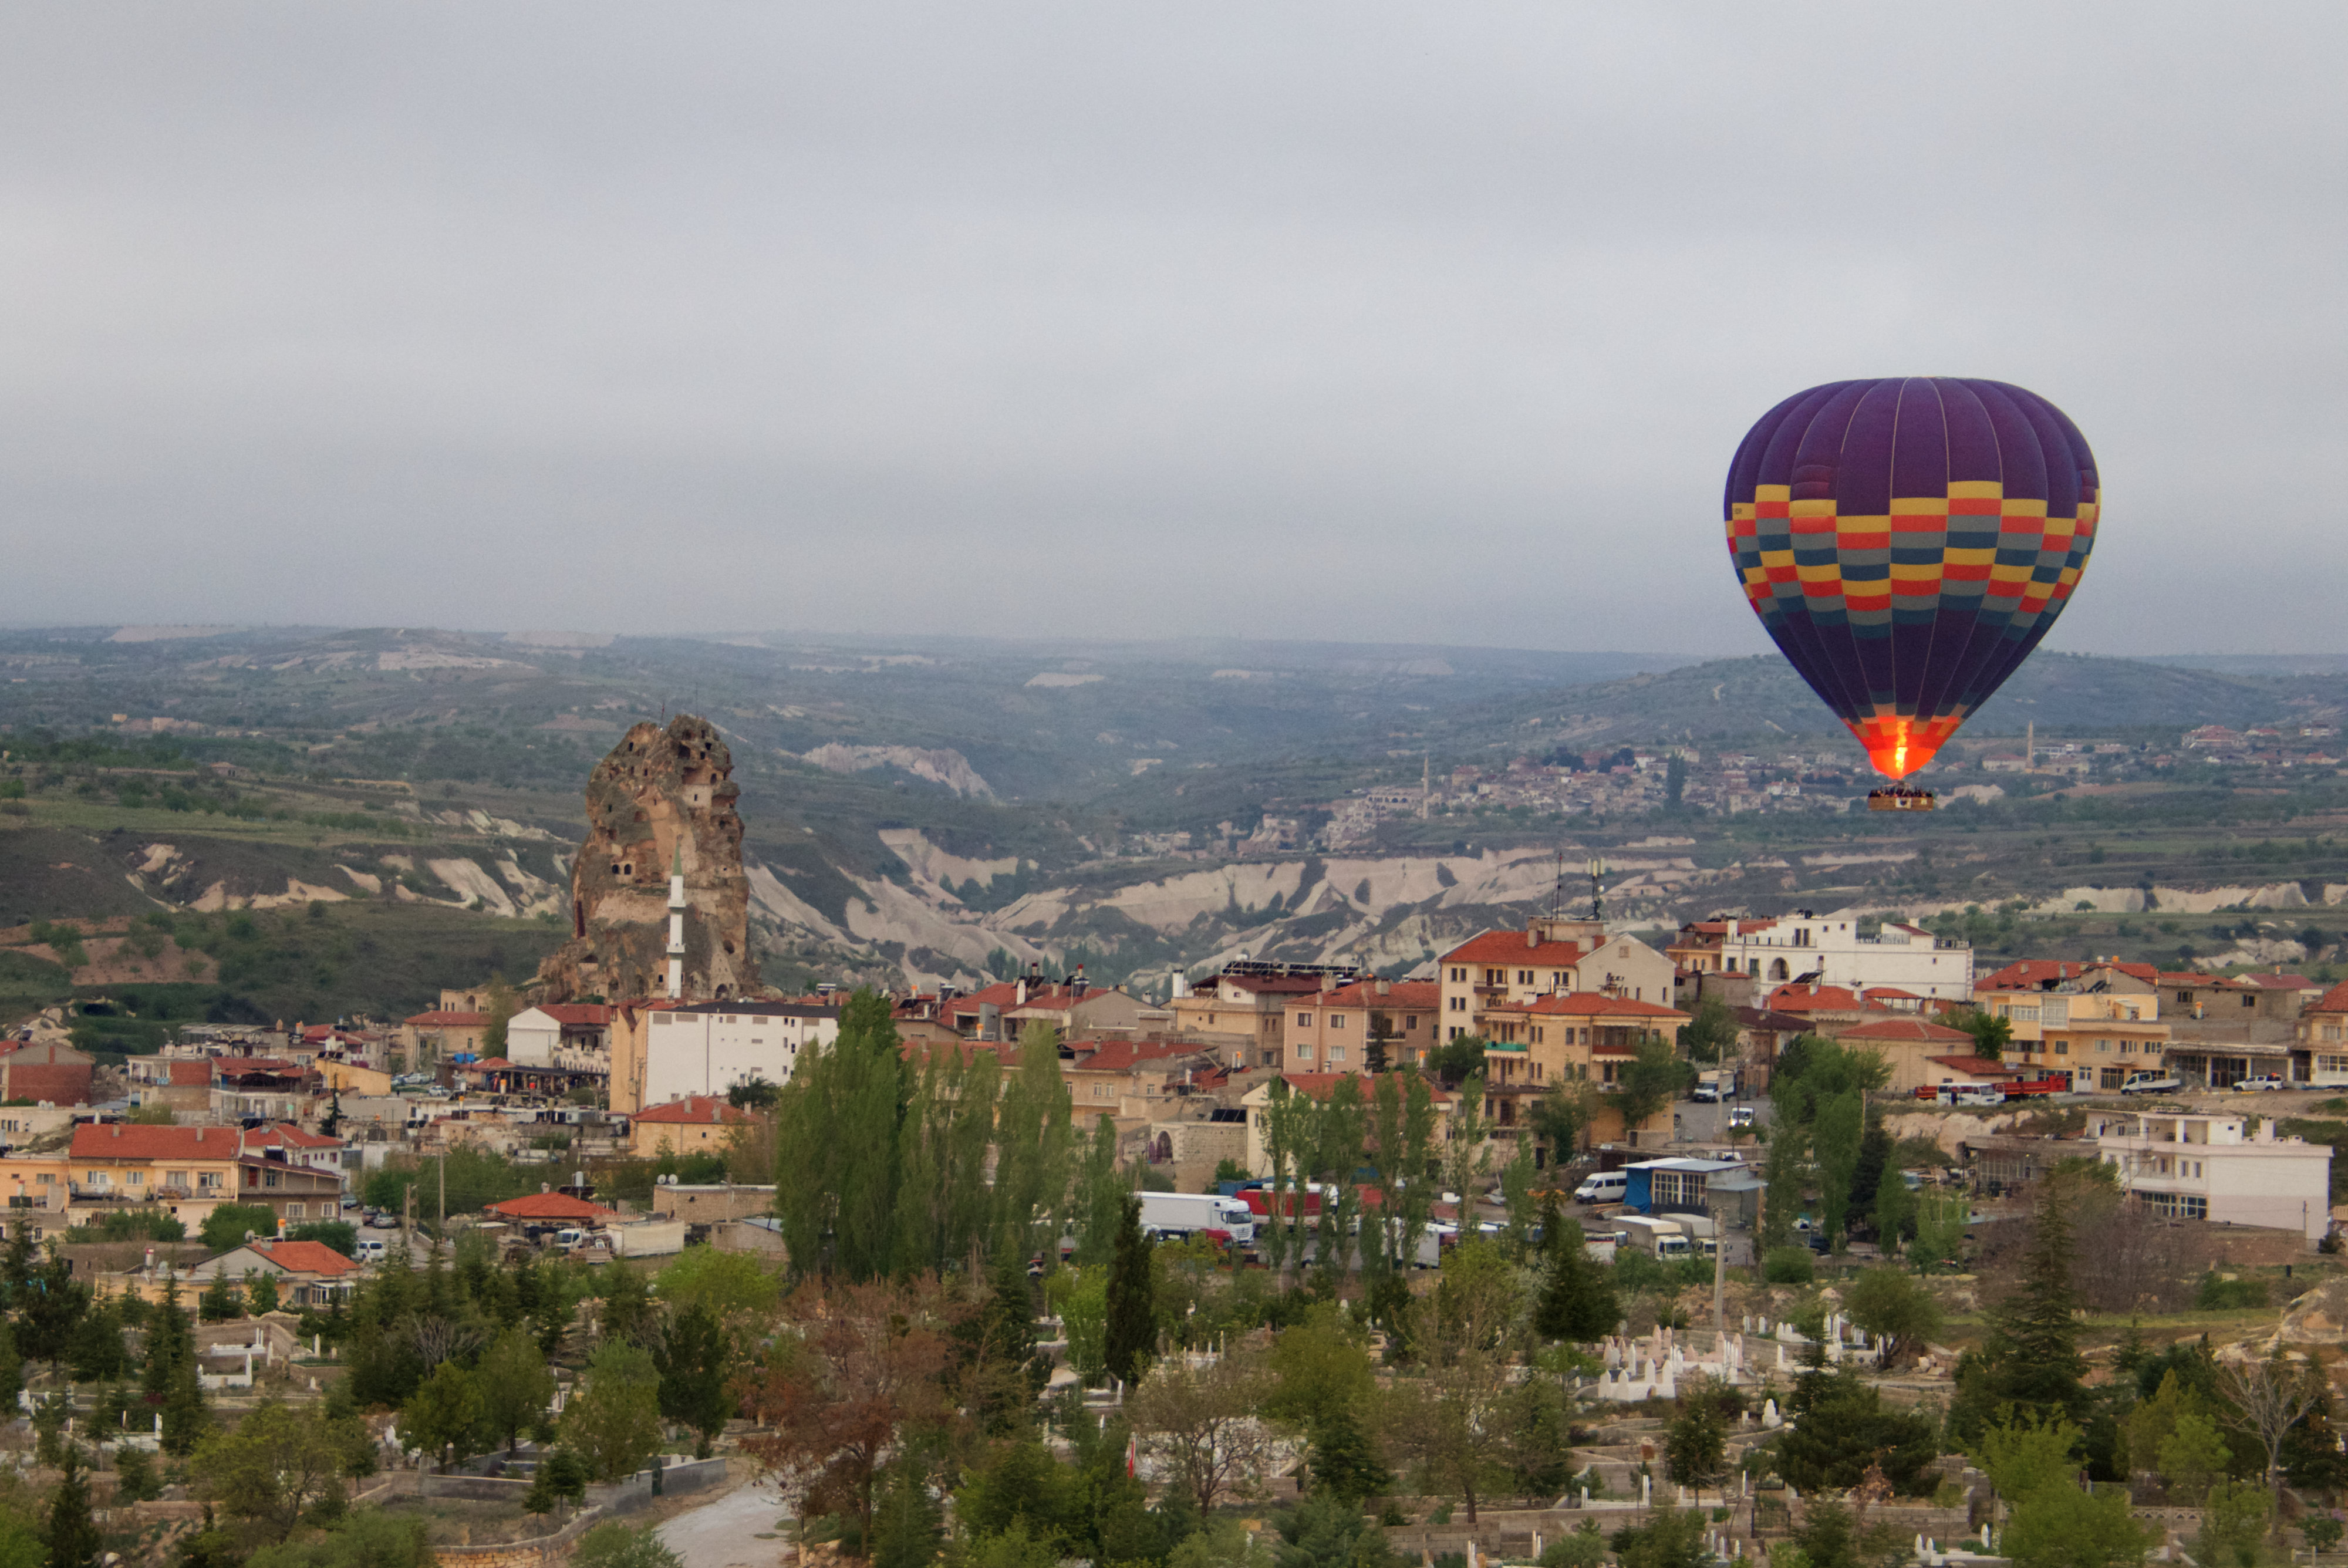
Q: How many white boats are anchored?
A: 0